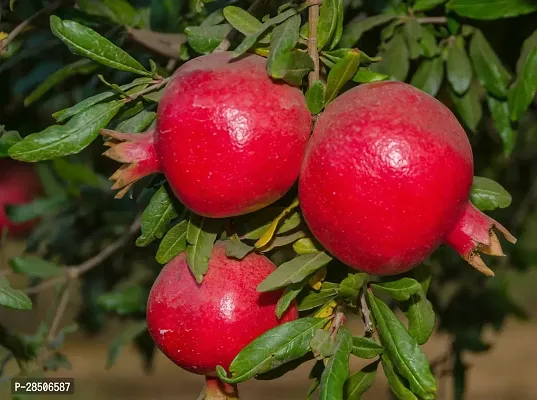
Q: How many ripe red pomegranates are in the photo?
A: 3